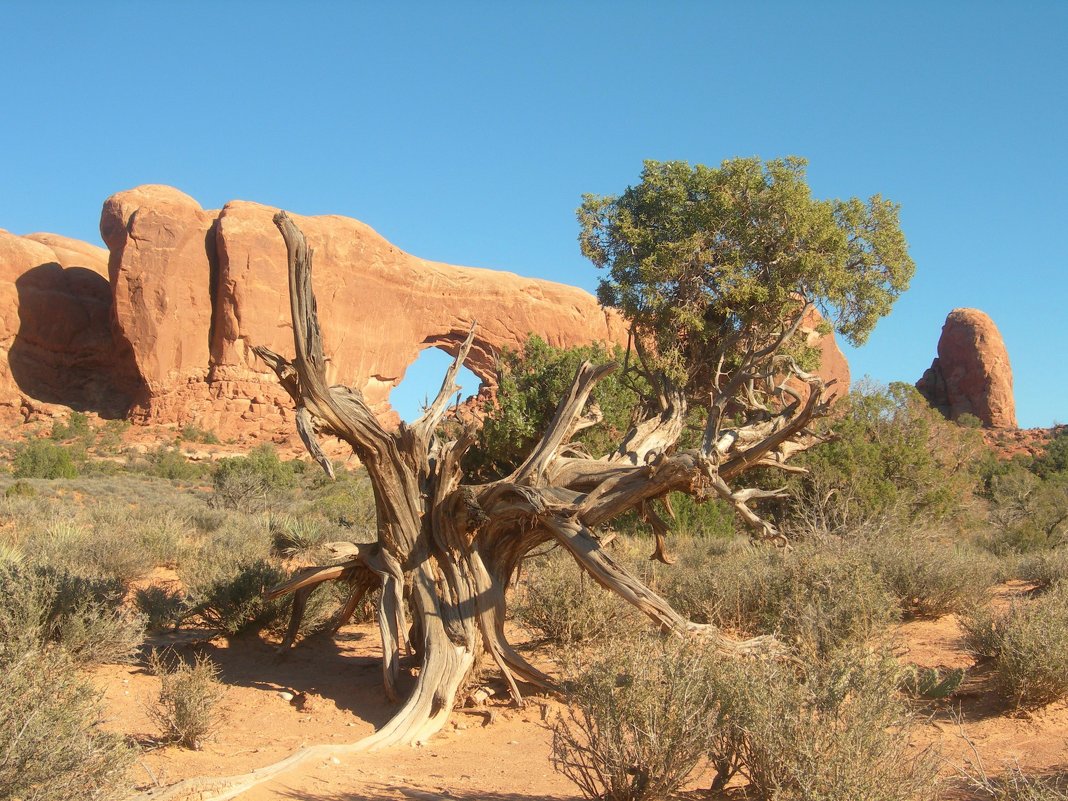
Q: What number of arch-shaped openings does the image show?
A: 1